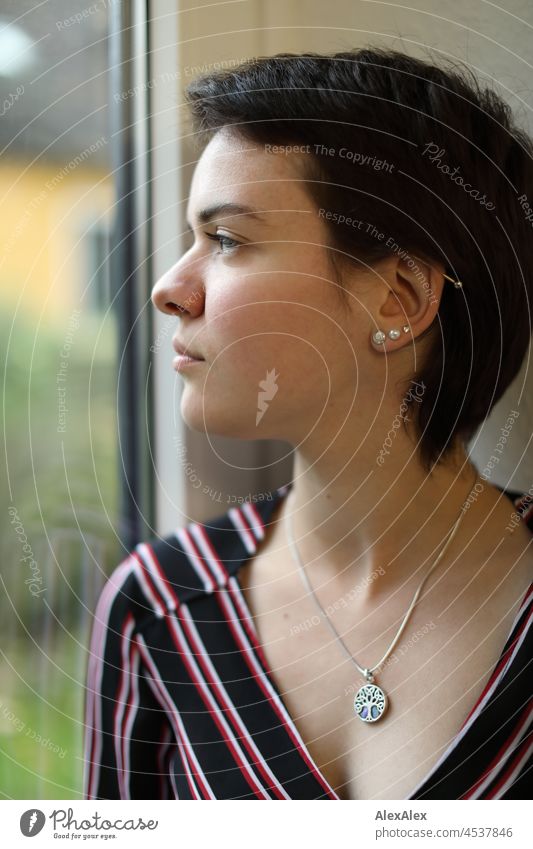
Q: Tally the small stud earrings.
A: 3